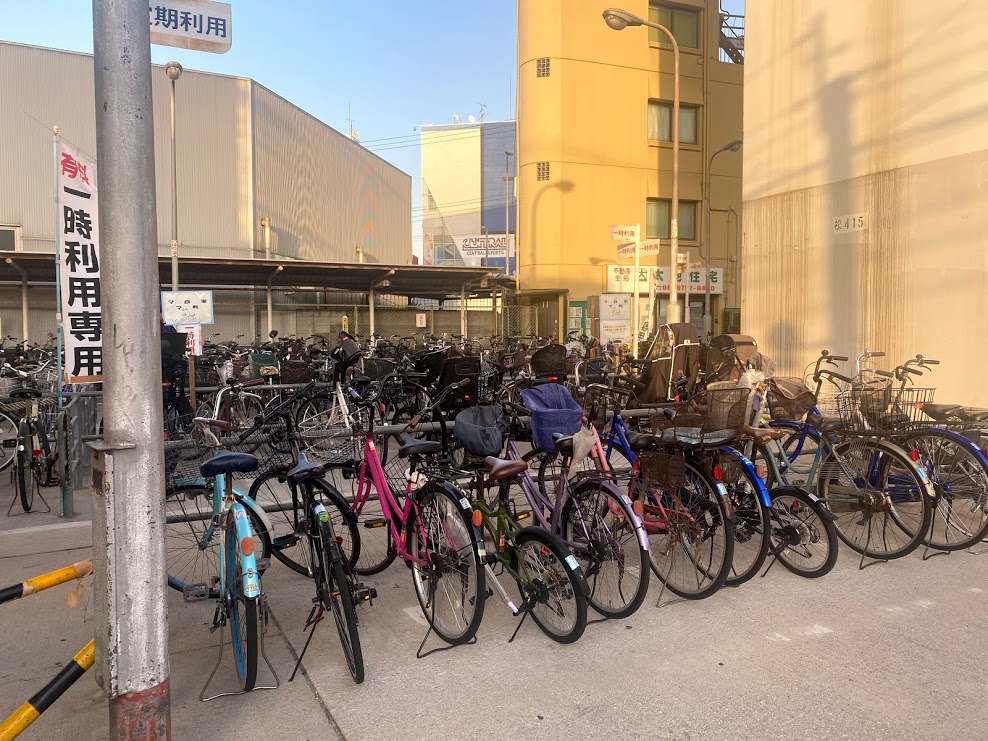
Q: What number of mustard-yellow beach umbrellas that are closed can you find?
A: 0